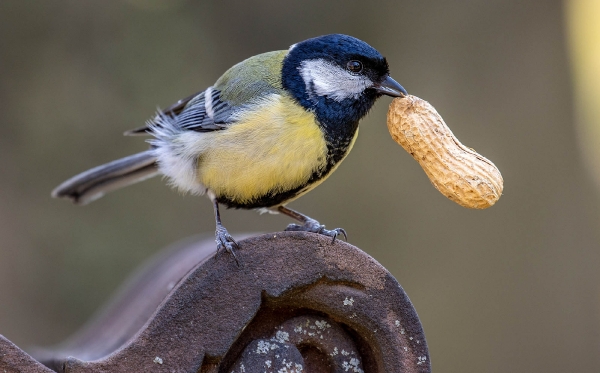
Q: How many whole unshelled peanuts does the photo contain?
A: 1